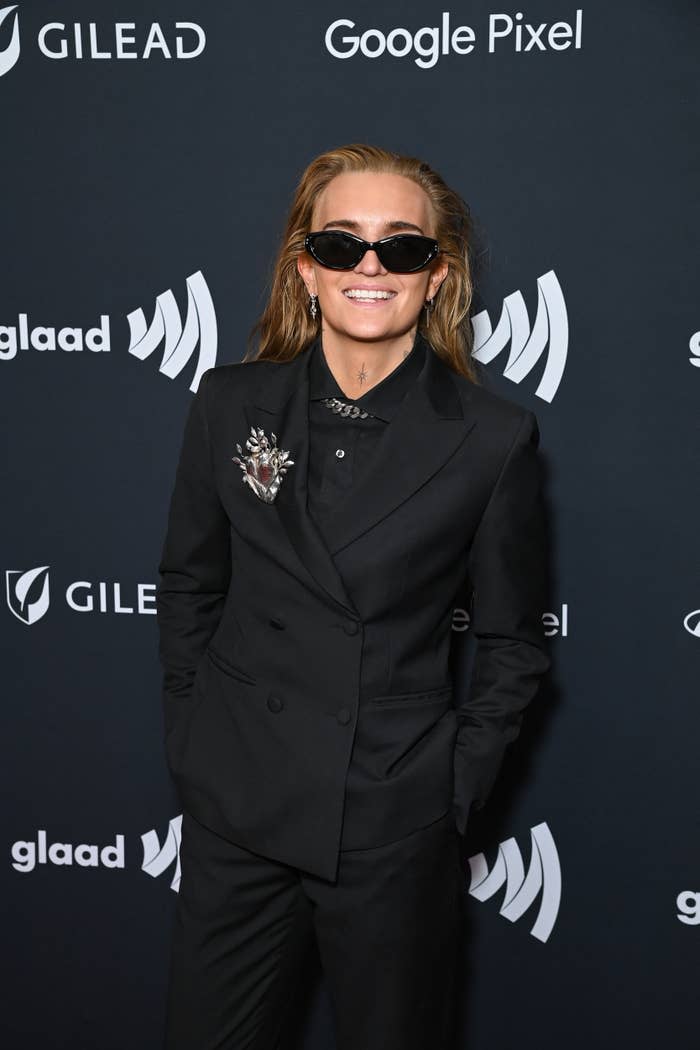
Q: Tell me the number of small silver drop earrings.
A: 2